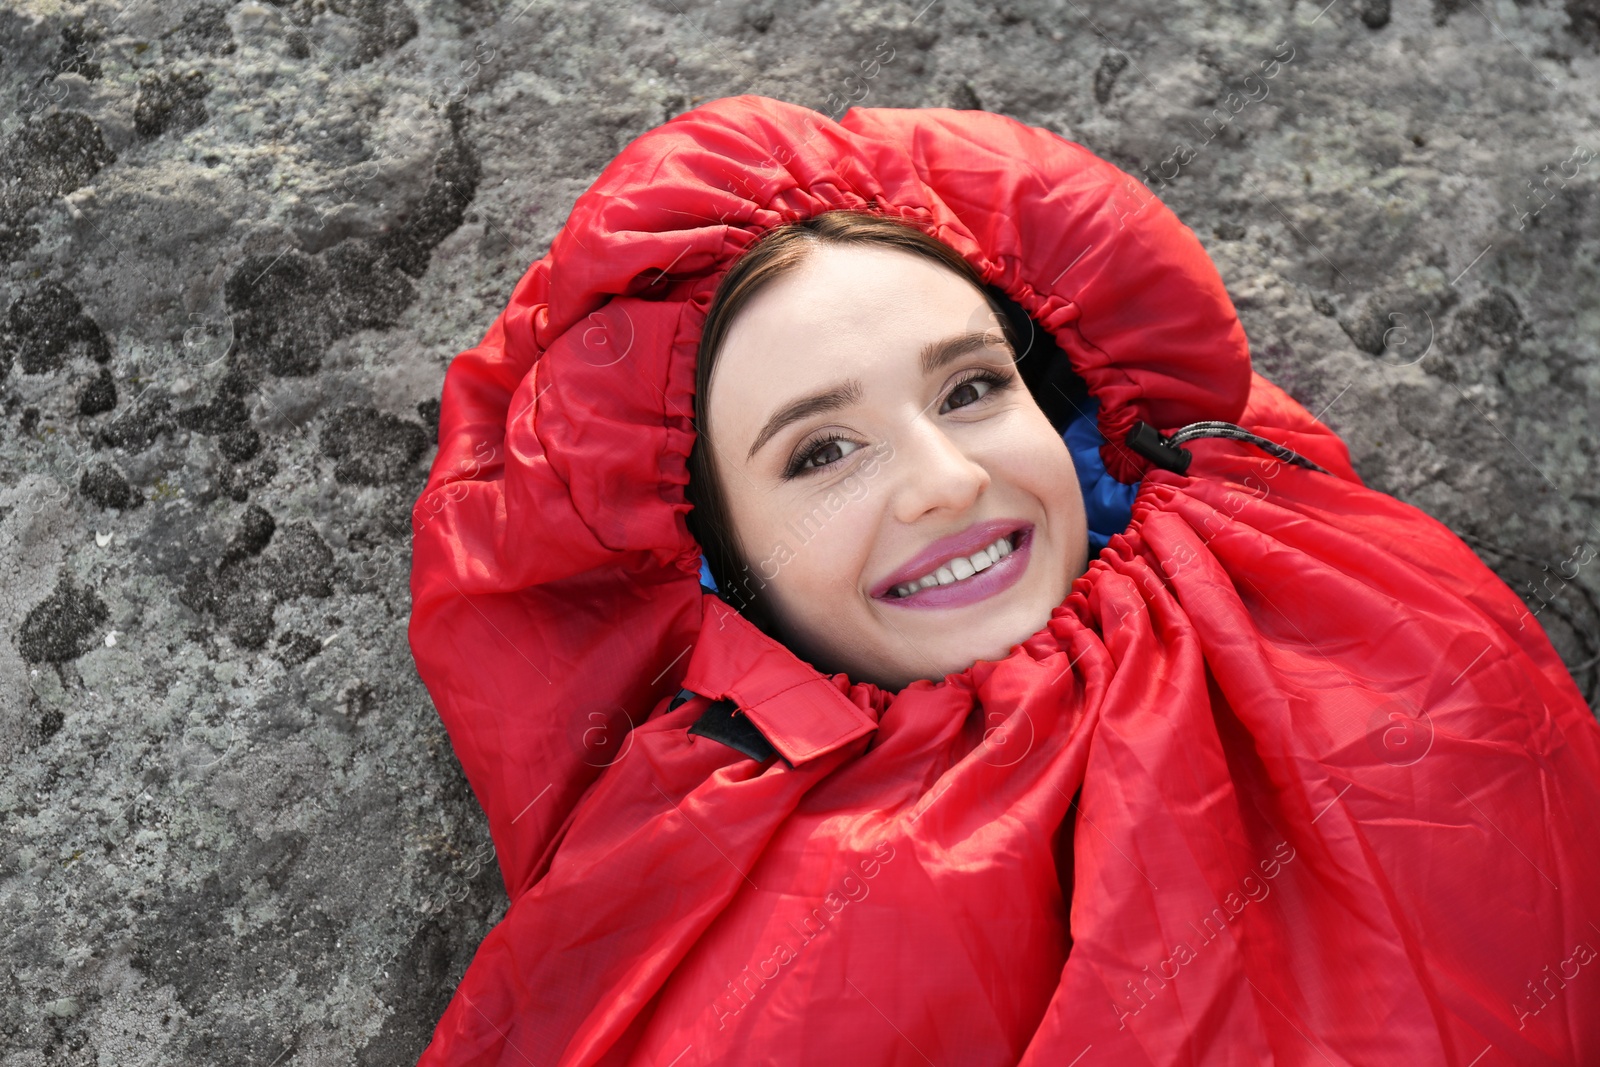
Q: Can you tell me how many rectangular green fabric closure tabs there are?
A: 0